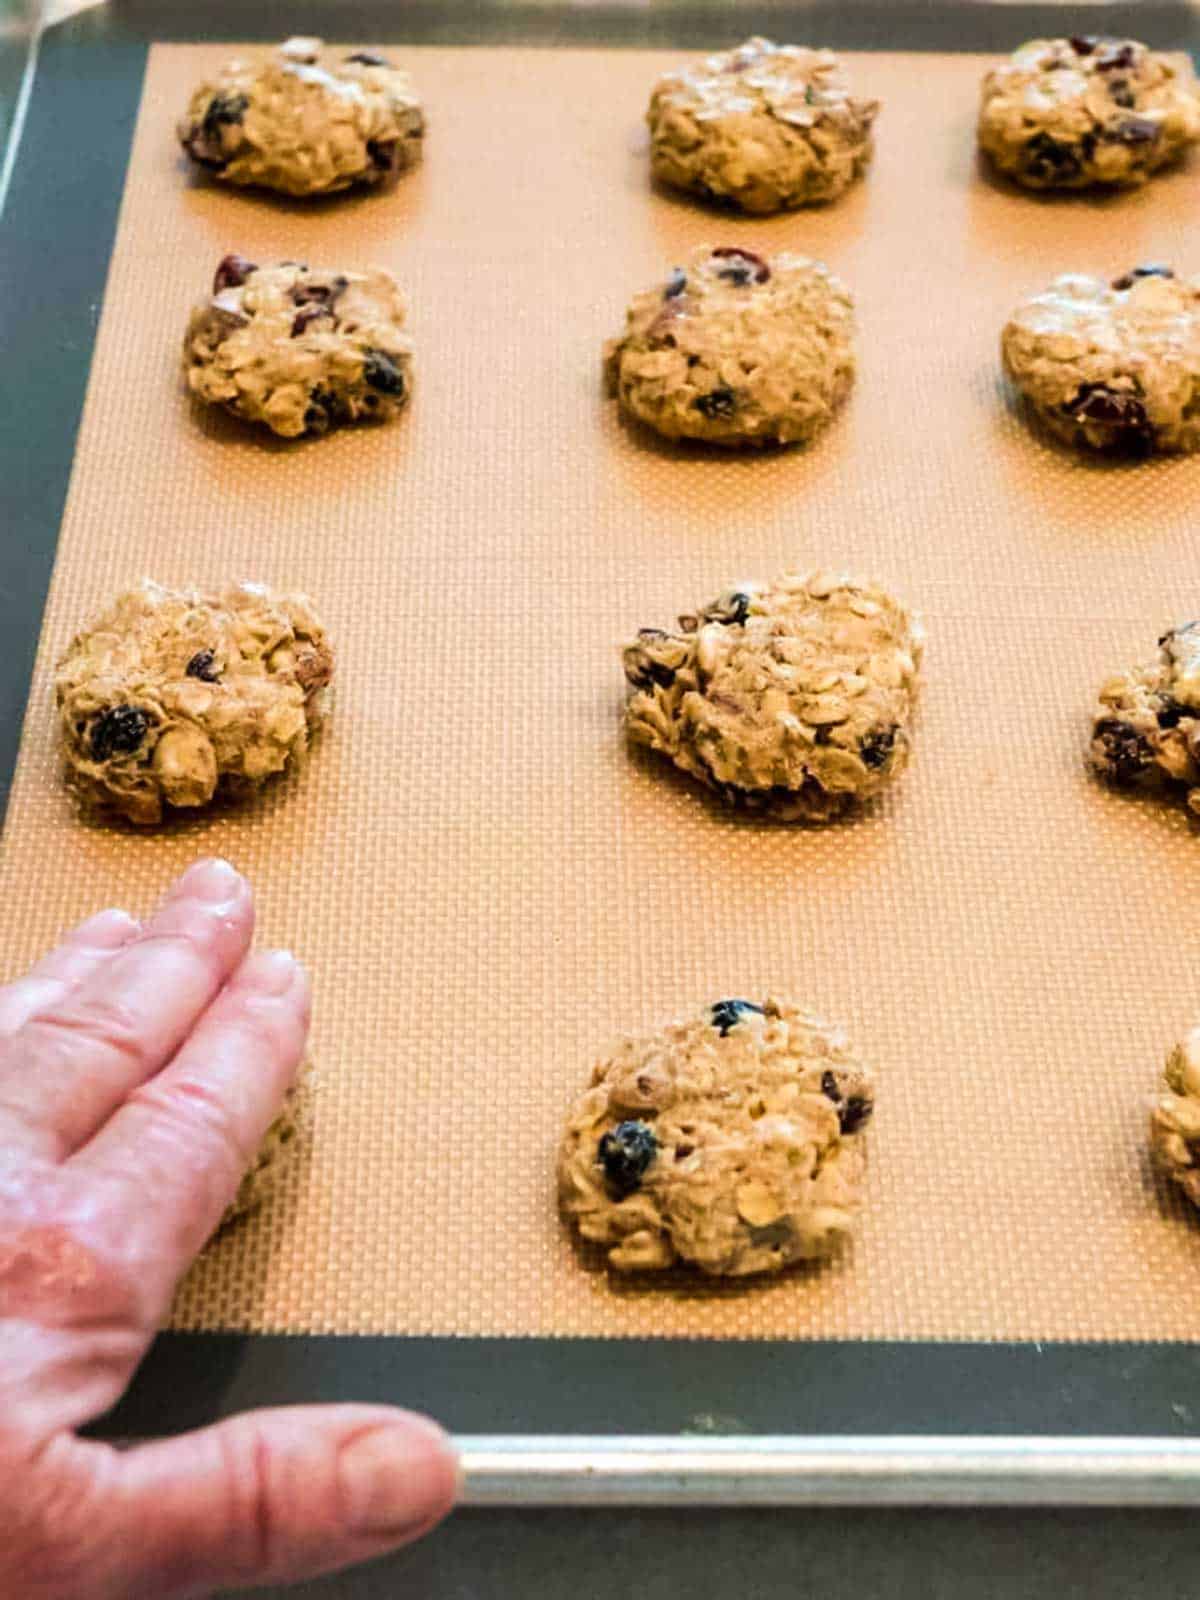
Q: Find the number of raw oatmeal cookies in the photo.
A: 12